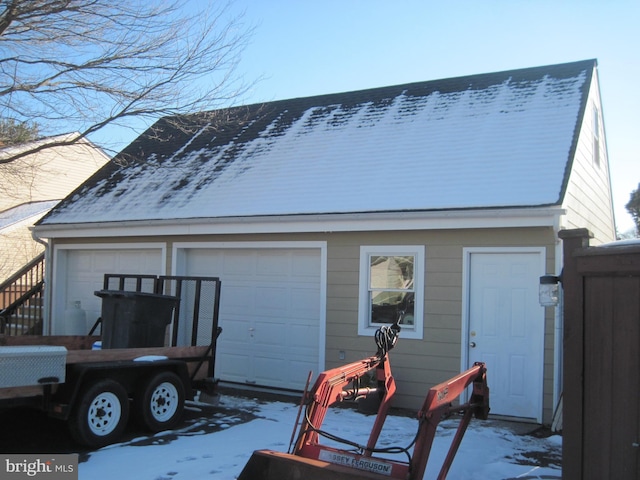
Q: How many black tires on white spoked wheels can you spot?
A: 2